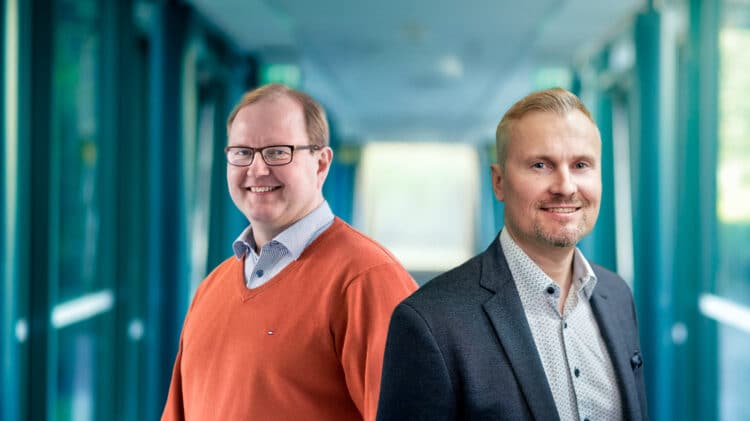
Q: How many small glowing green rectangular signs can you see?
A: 2